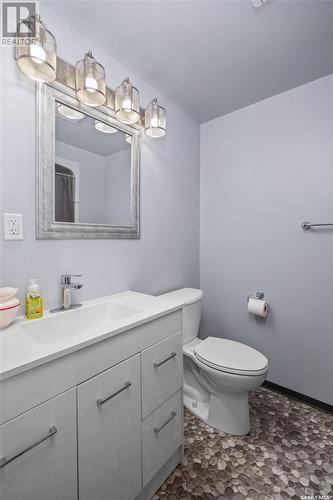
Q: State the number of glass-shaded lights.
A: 4